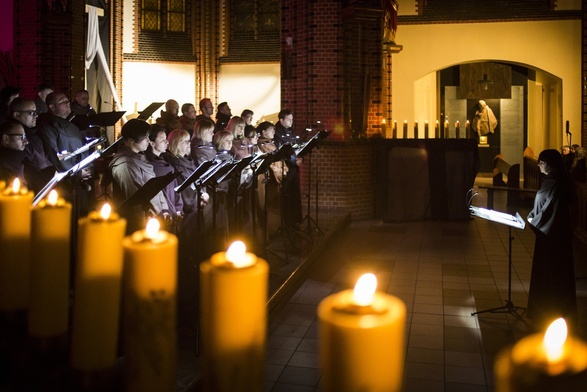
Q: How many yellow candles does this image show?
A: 7